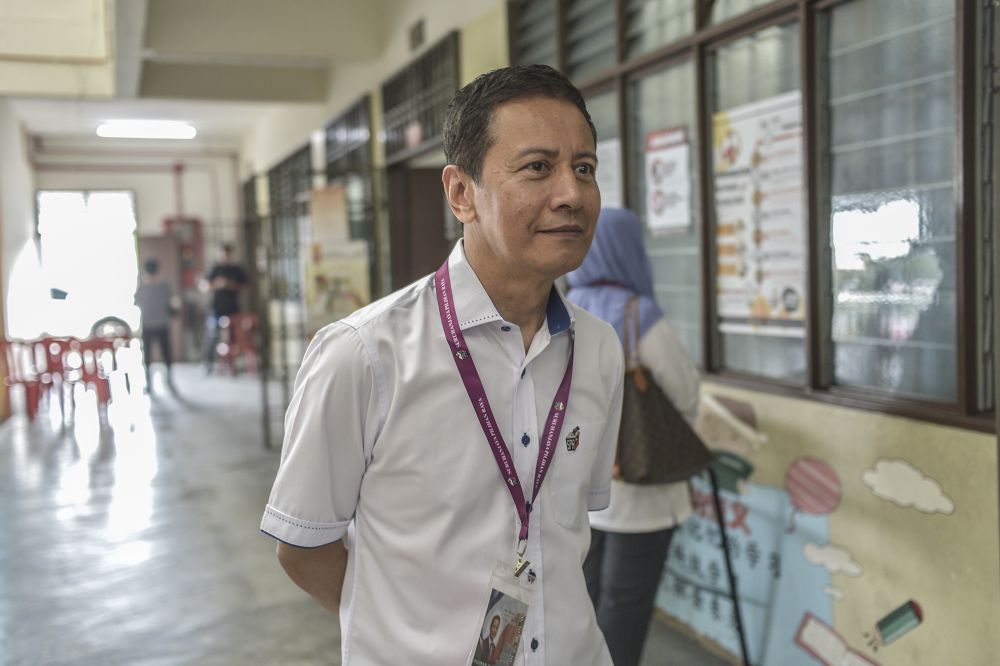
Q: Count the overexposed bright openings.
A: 1